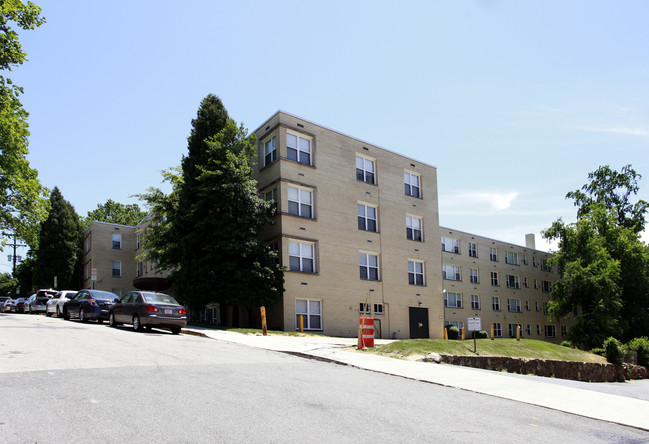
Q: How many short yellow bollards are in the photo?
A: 6